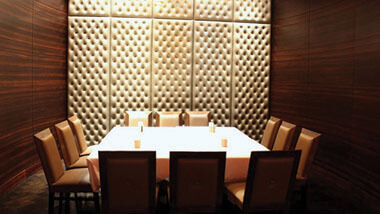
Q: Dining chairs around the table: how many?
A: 12